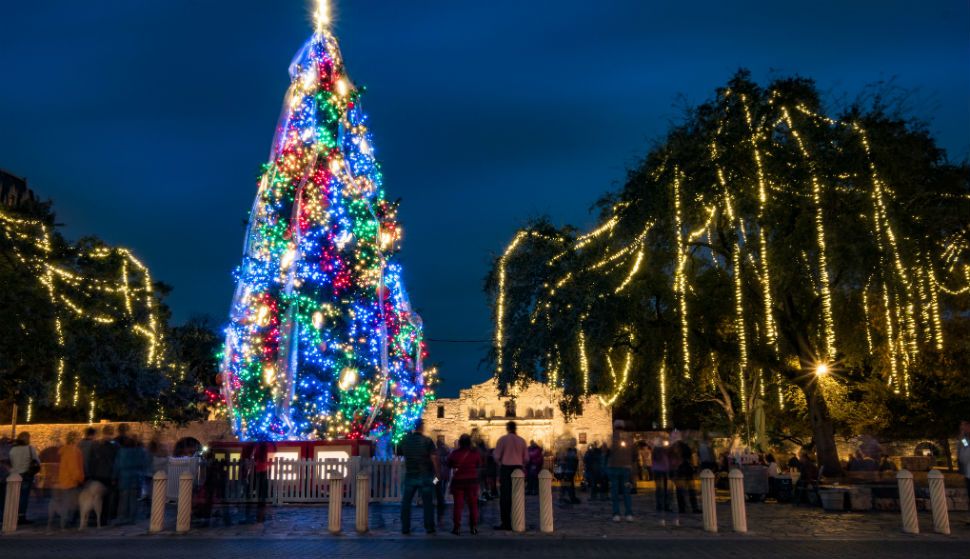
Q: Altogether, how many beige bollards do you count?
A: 11